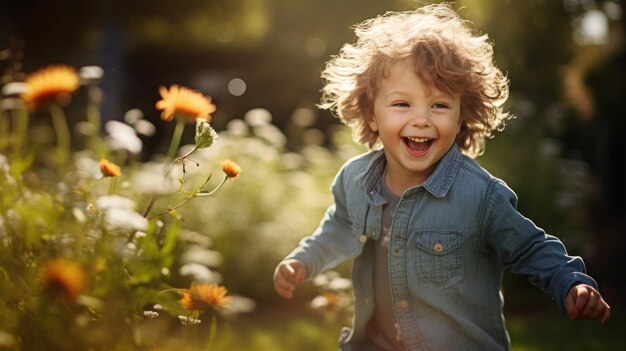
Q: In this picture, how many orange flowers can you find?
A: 6